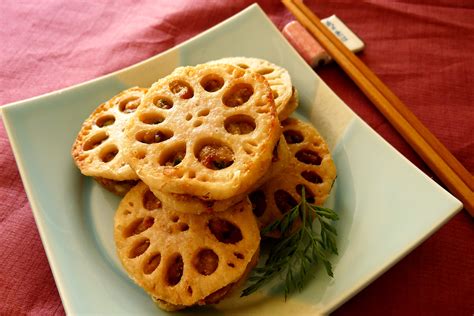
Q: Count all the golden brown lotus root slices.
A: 5